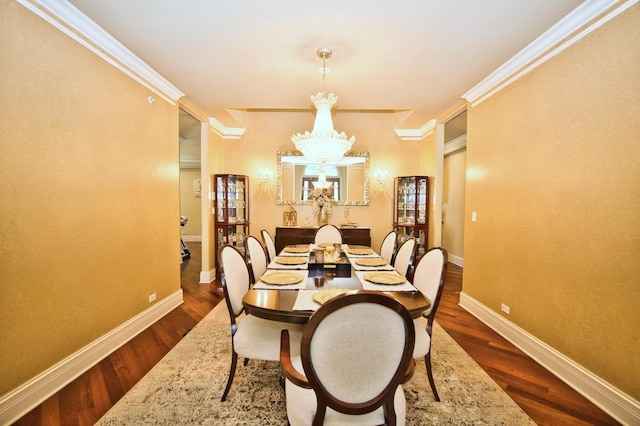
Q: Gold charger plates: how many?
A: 8